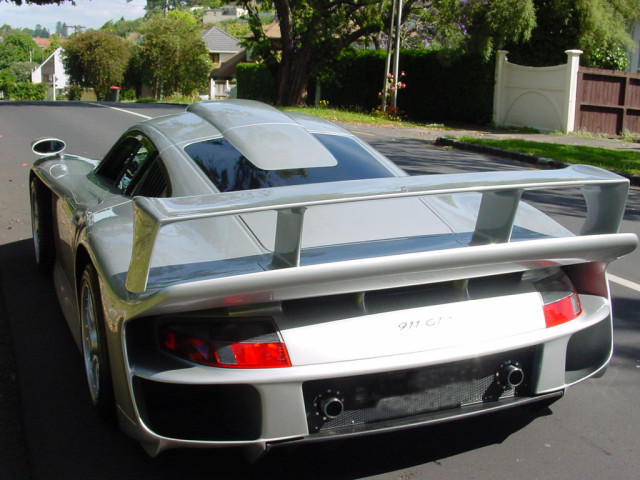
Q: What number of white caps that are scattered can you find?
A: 0